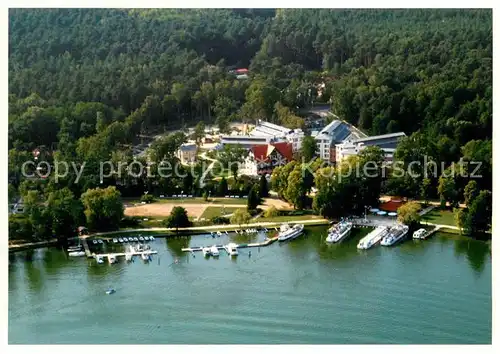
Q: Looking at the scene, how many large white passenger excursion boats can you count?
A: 4